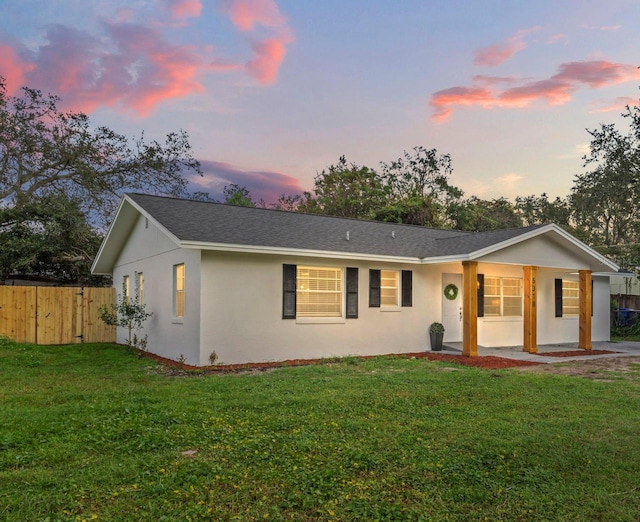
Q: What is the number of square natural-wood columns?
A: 3